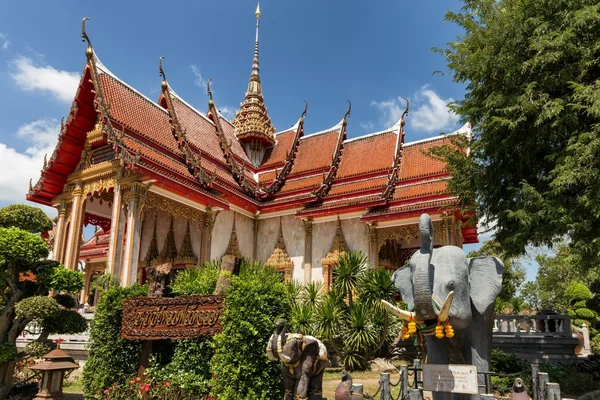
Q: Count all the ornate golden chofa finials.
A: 6